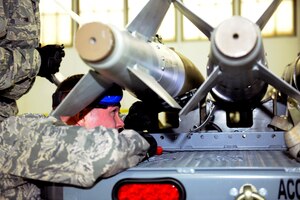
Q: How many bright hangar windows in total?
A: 5